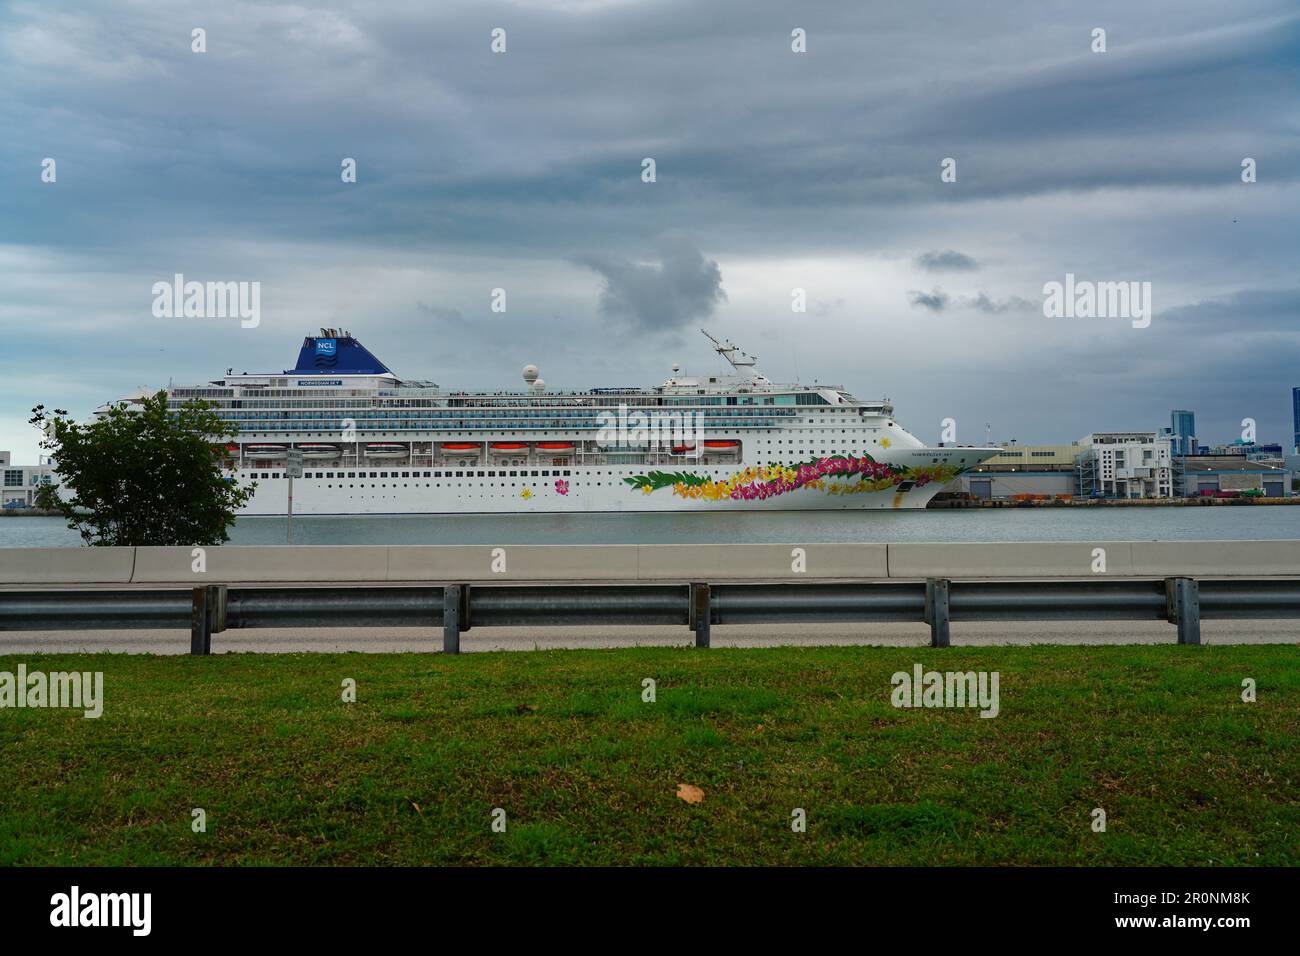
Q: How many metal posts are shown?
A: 5